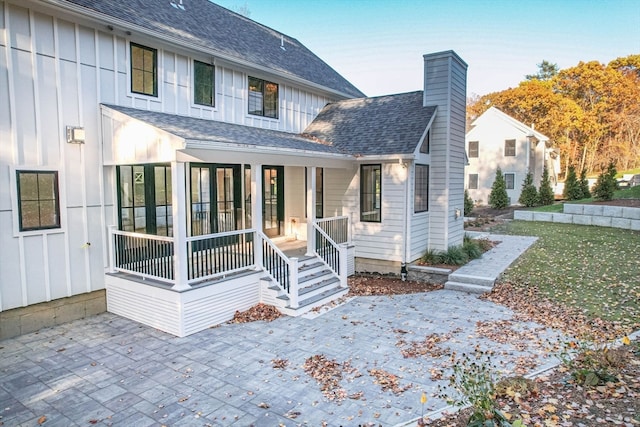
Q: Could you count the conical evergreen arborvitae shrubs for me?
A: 8